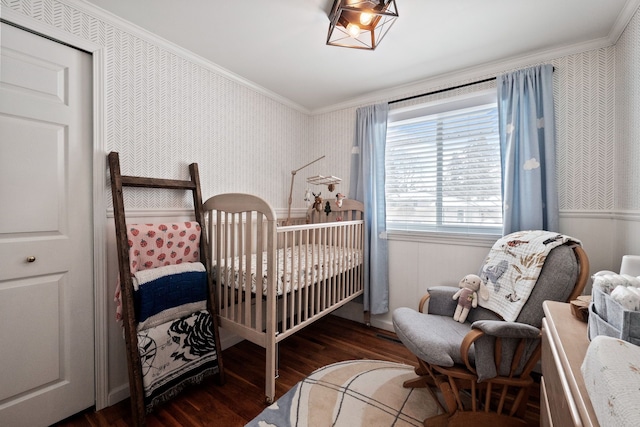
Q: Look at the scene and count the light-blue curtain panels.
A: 2